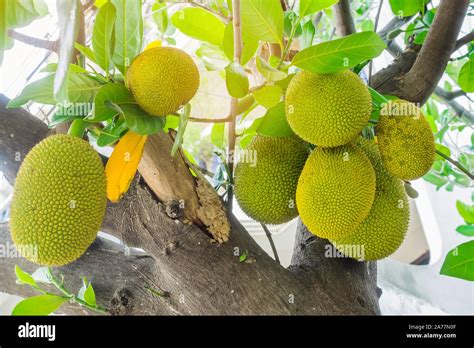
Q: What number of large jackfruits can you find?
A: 7